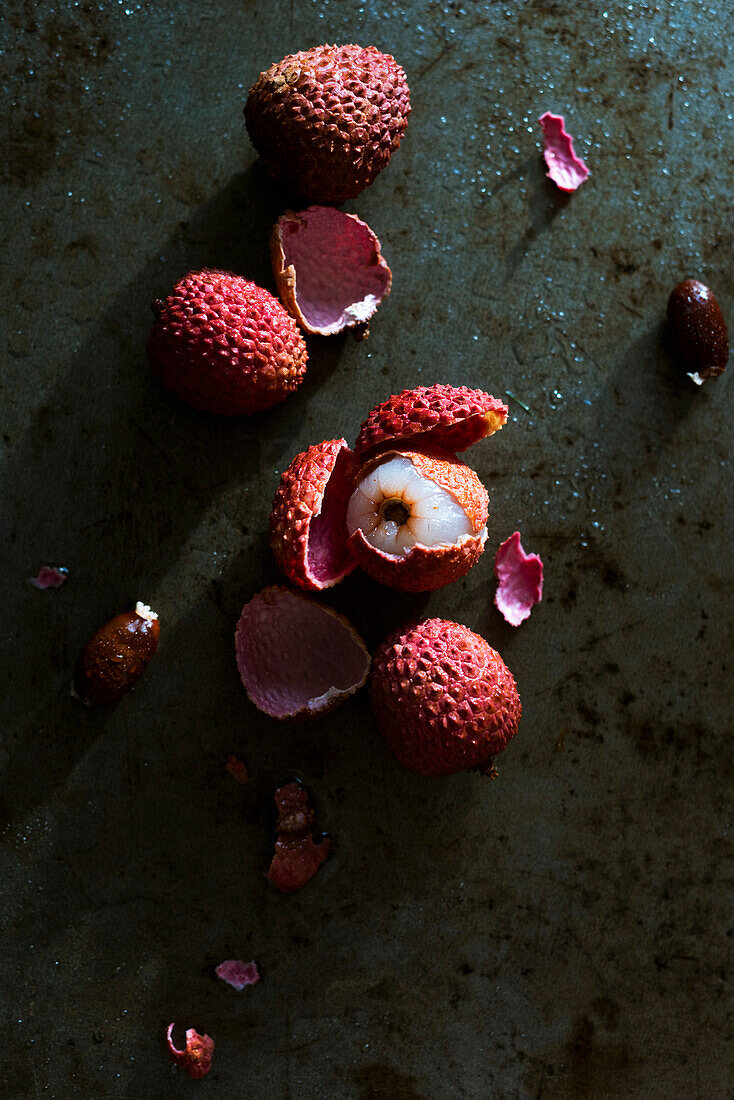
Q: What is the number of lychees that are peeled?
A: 1